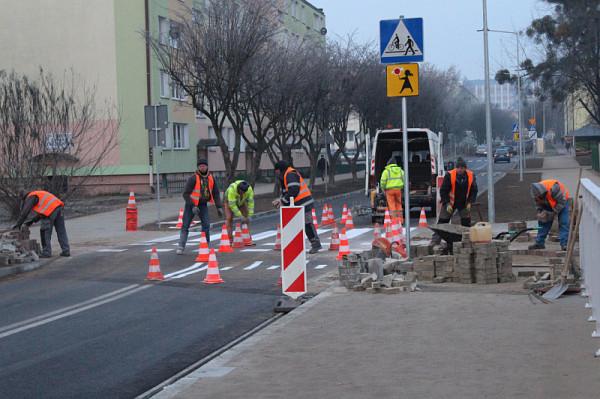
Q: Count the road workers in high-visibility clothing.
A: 7